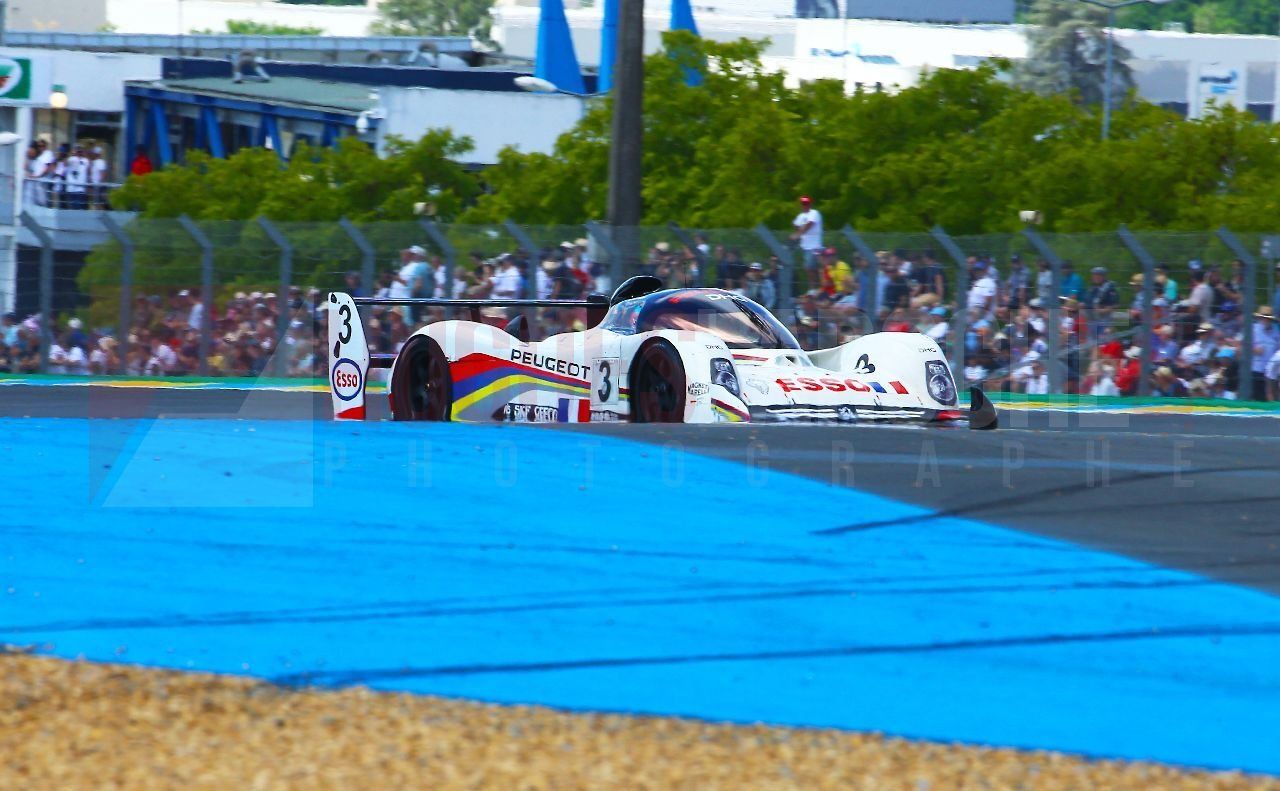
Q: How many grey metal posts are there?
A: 15